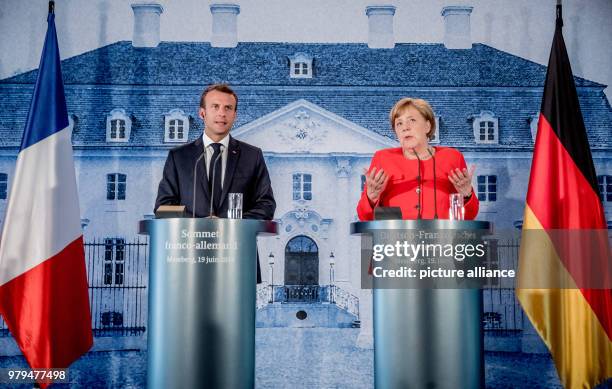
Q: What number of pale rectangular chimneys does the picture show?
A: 4